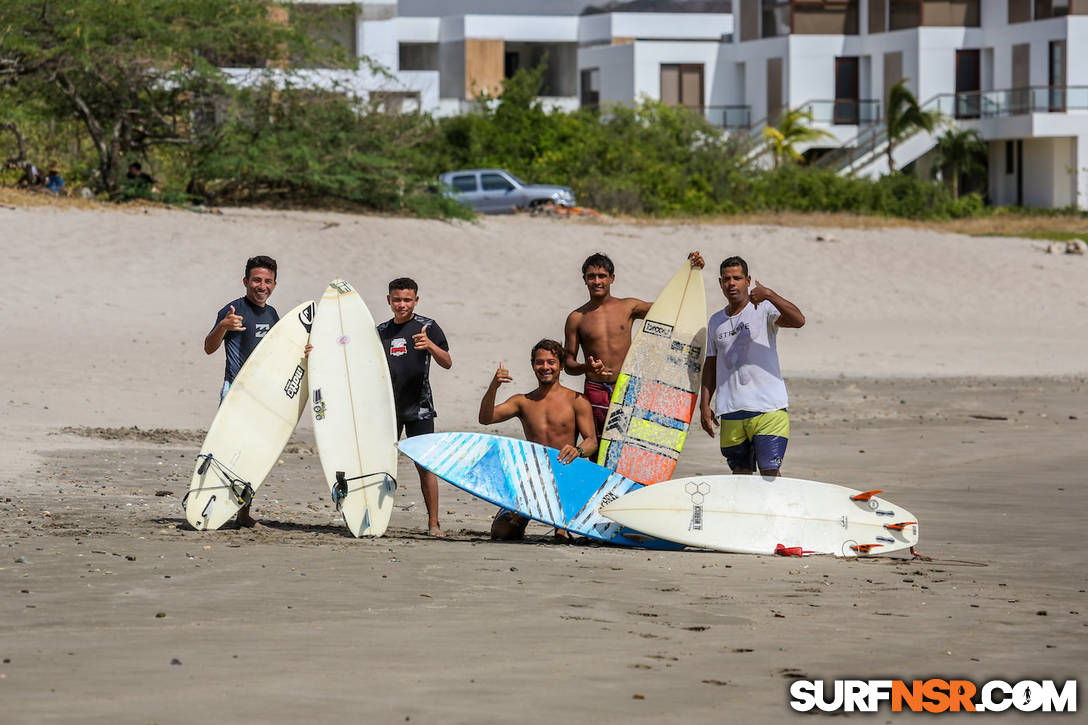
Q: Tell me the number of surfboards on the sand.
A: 5